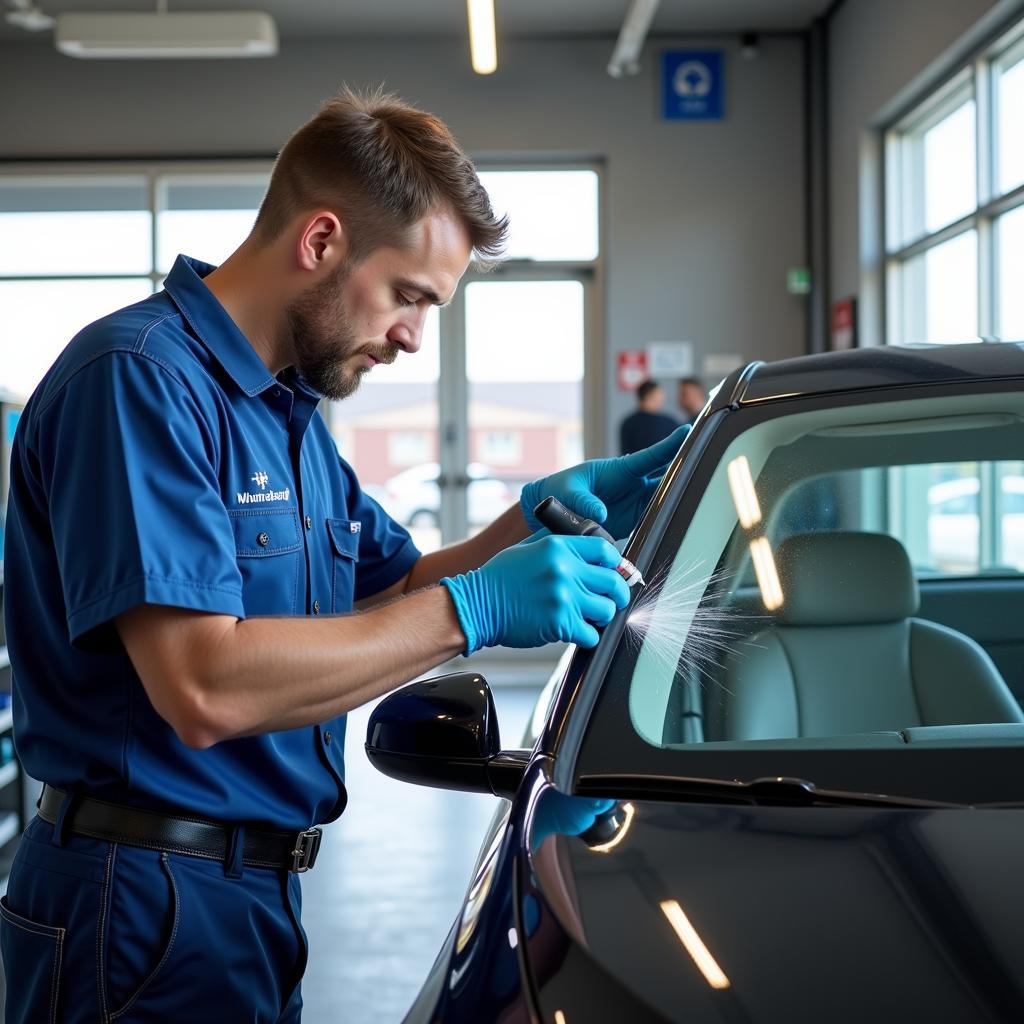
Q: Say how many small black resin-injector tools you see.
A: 1